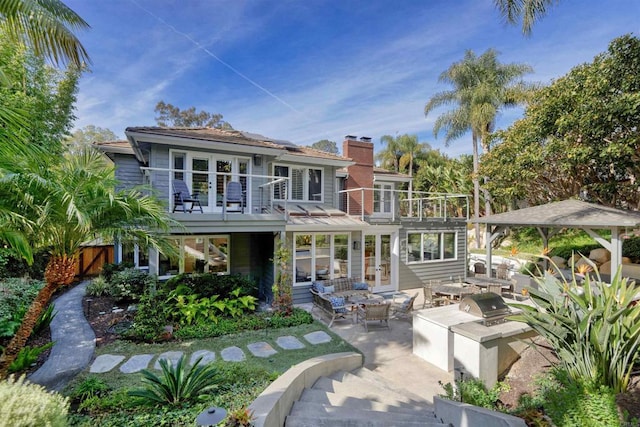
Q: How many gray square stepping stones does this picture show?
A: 8